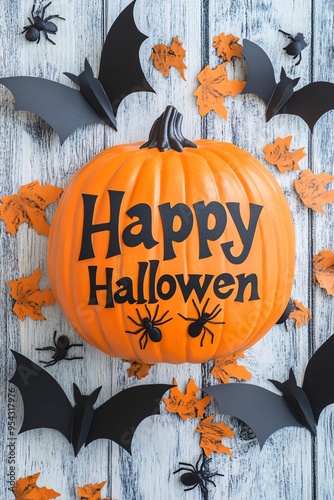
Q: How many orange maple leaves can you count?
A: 15